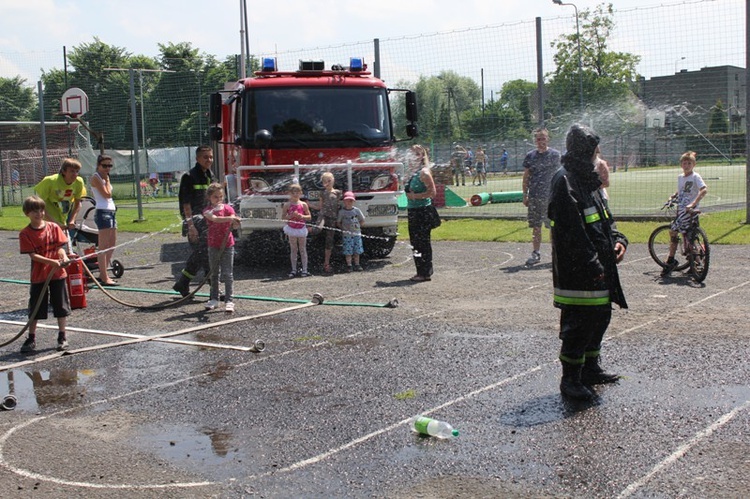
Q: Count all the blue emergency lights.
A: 2